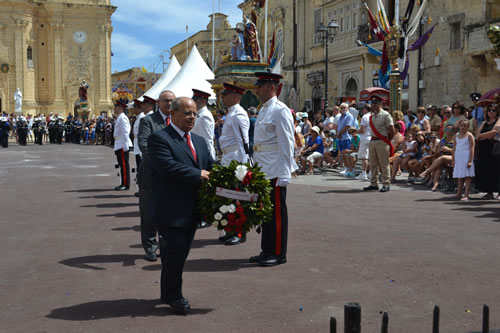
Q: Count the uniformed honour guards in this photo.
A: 6